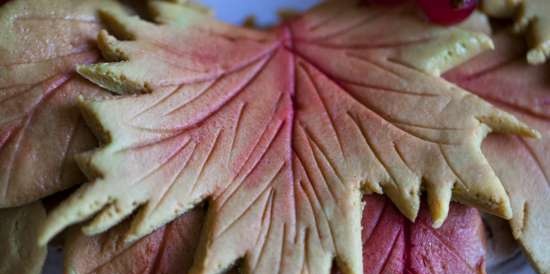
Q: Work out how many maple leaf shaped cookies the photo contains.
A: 1